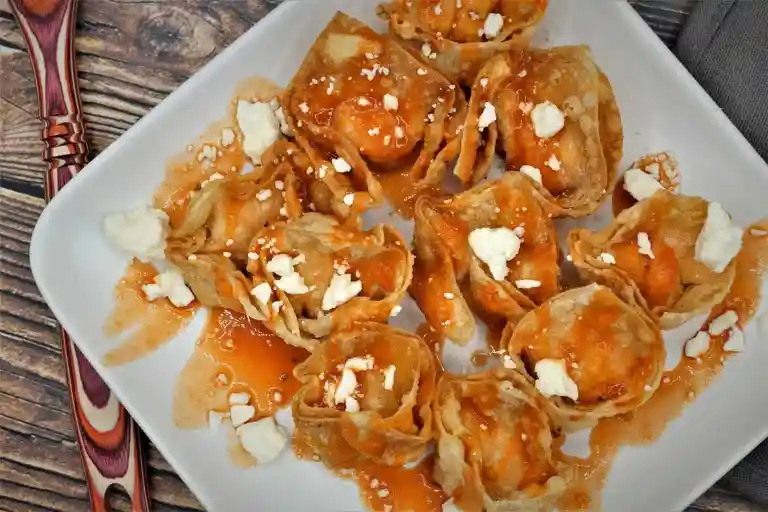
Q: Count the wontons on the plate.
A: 10